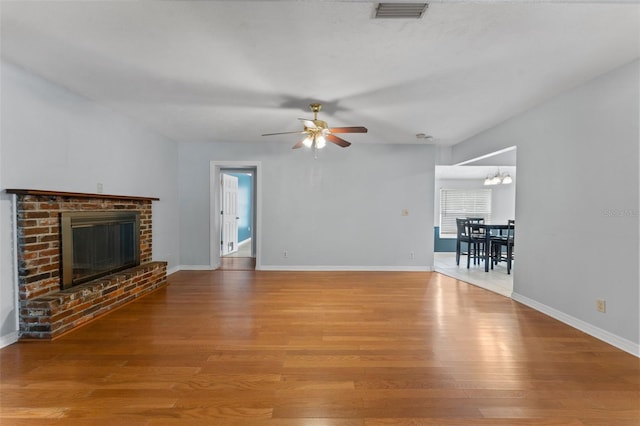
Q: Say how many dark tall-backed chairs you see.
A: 3